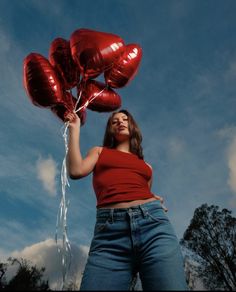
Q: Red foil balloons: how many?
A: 6